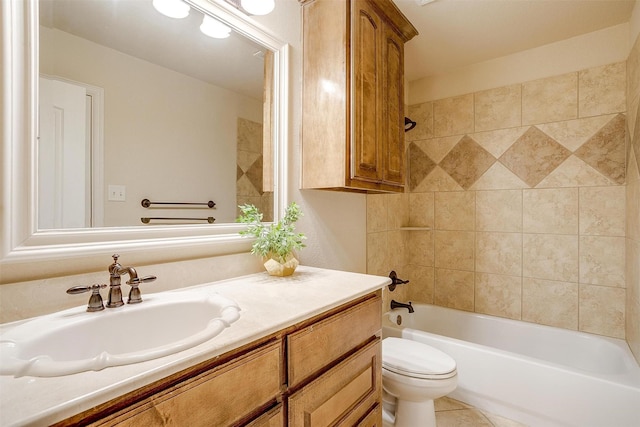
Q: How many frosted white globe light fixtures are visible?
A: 3